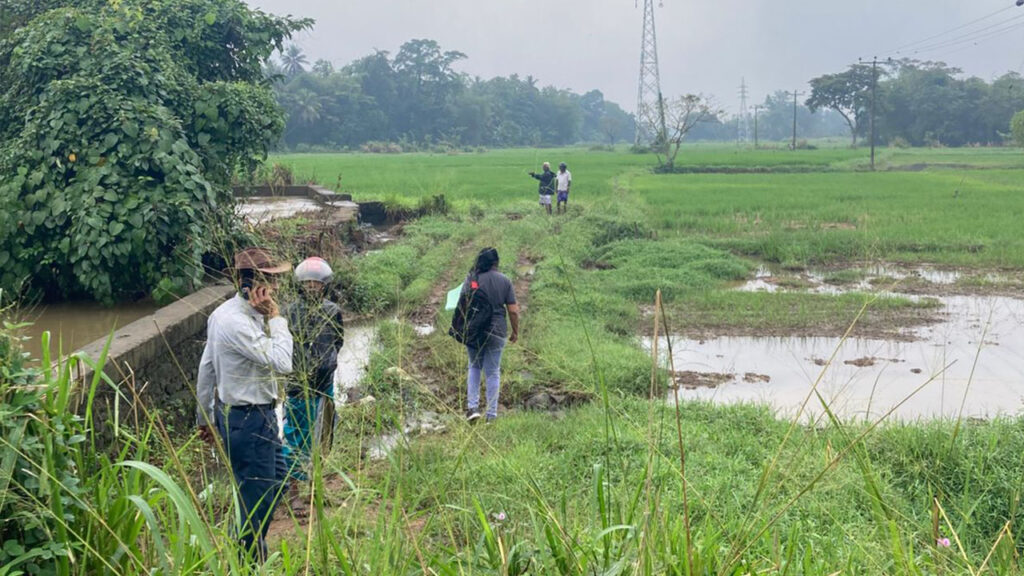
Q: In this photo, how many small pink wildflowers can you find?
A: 2